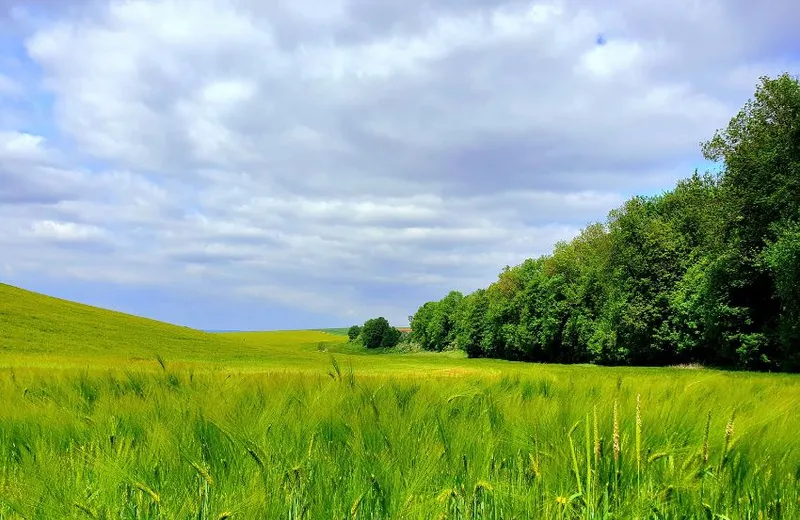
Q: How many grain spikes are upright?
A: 5